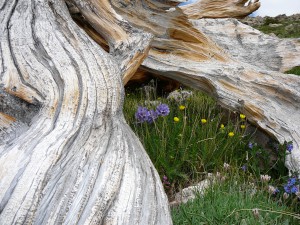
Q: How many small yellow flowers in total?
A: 7